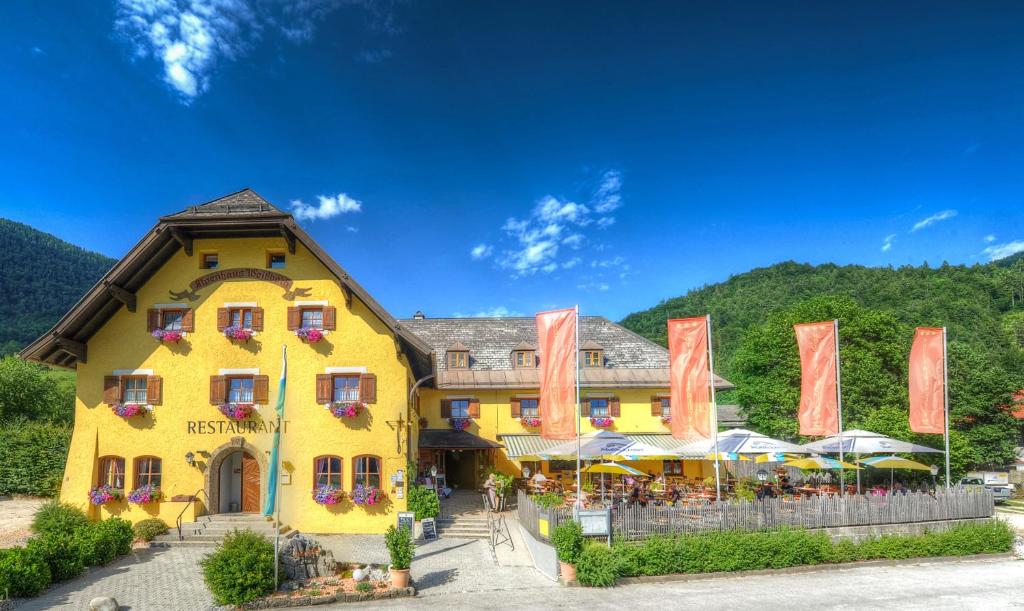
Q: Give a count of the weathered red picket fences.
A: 0